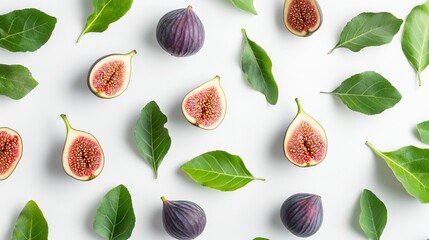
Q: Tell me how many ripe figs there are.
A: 9